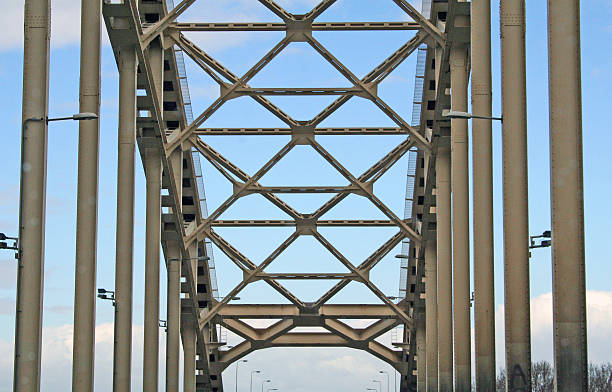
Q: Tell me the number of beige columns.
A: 13